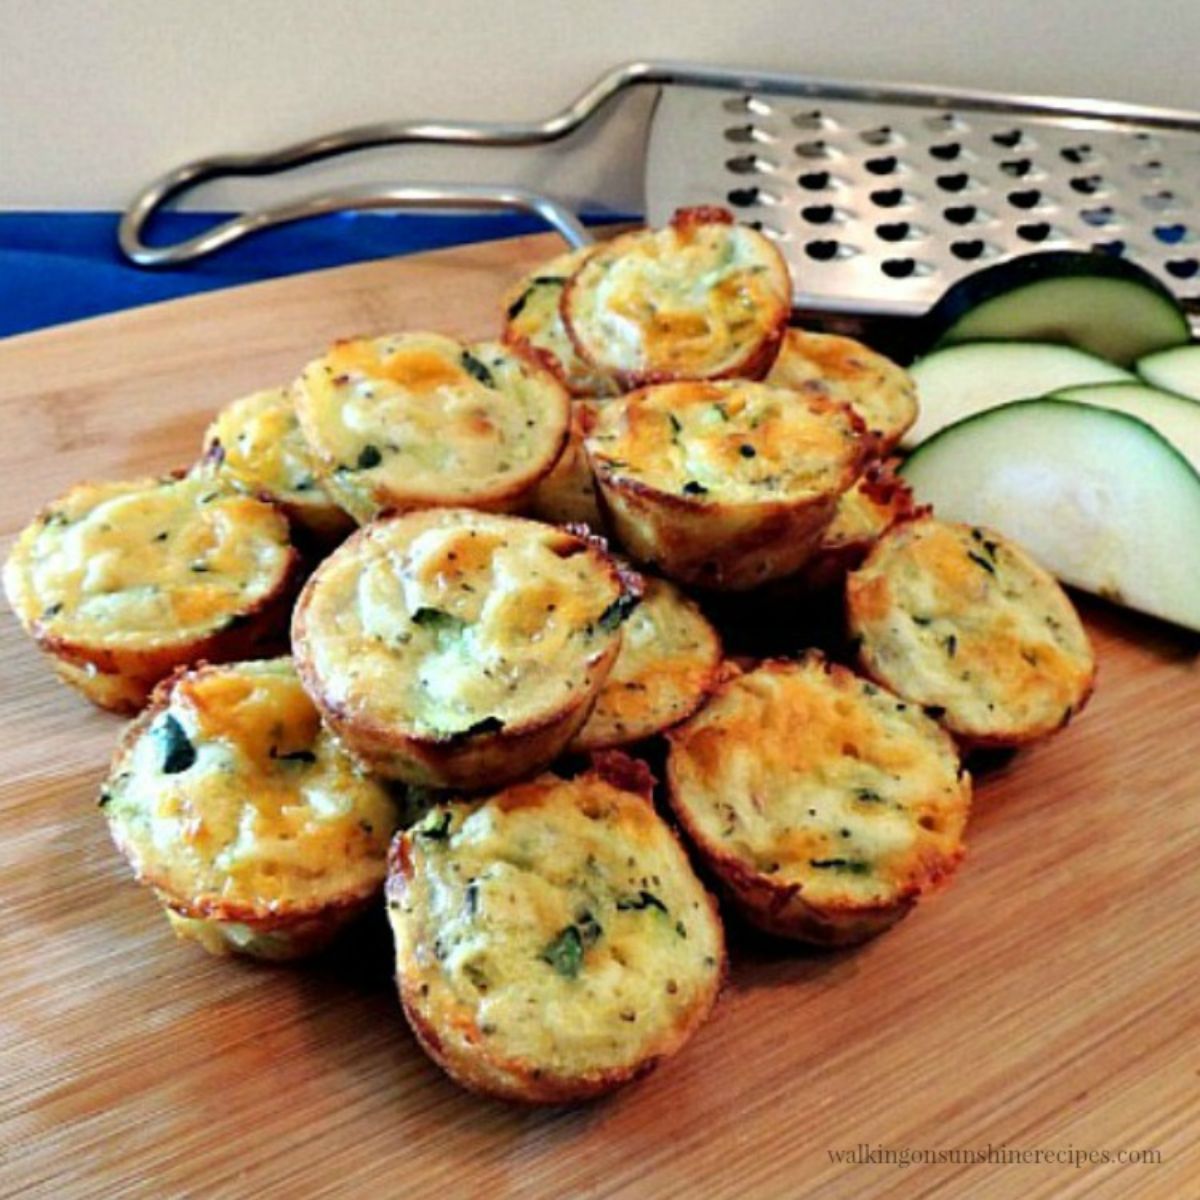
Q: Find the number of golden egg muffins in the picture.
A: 15